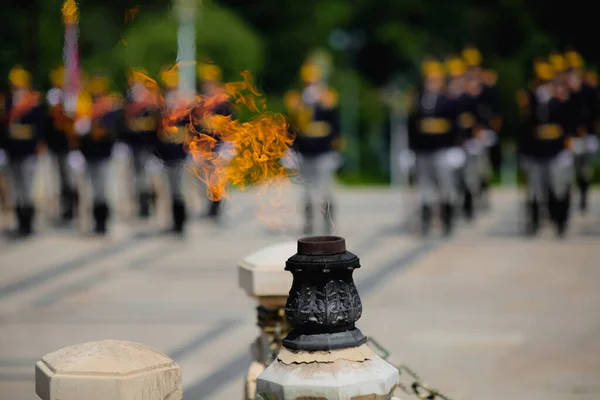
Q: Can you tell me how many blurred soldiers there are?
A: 13